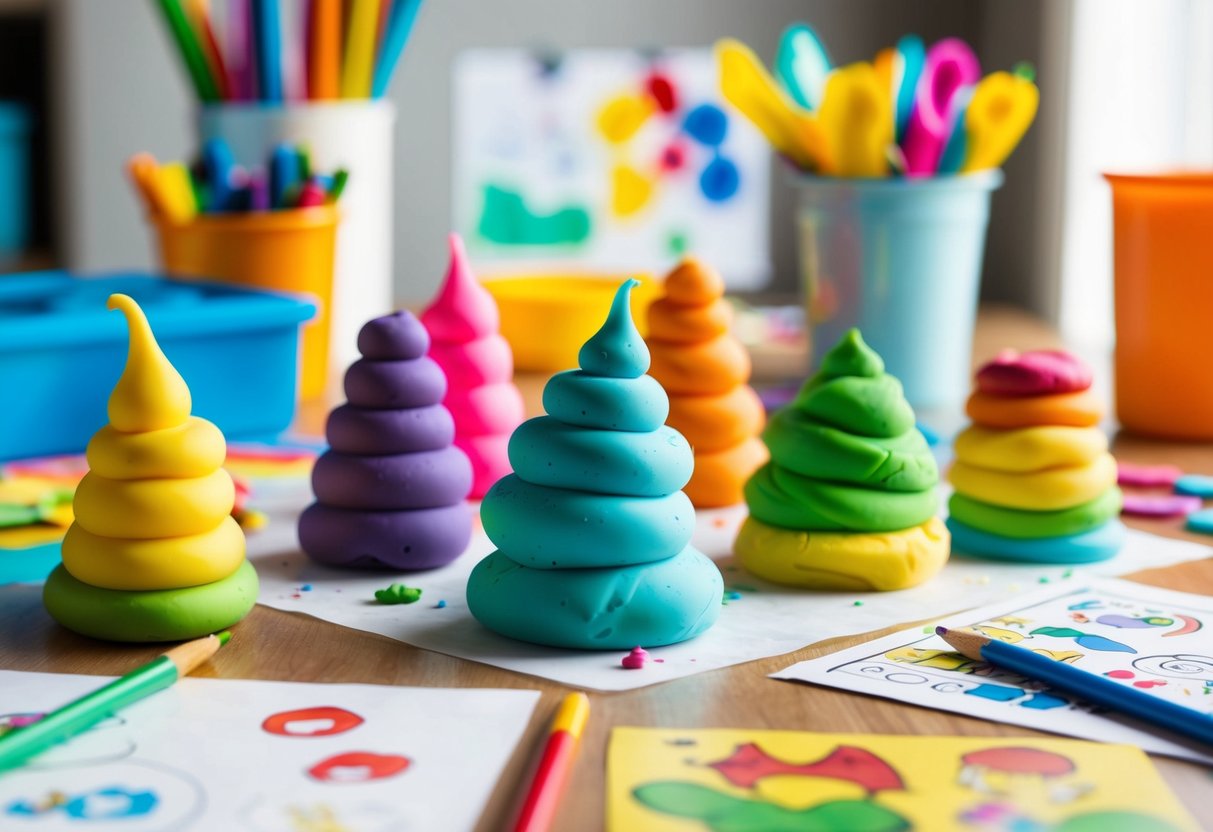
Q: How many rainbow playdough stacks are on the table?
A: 1